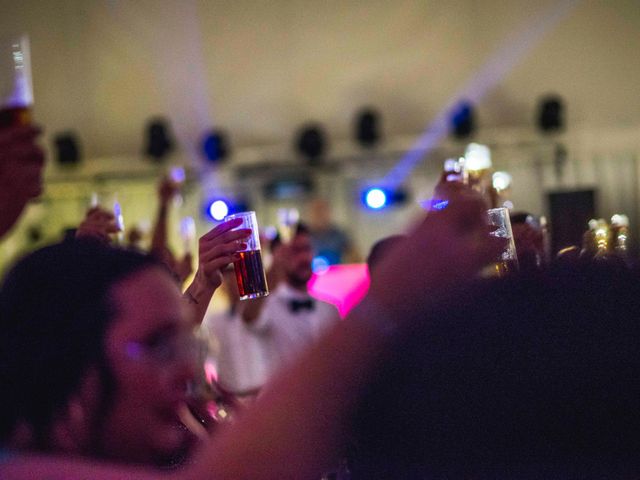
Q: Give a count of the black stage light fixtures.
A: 7